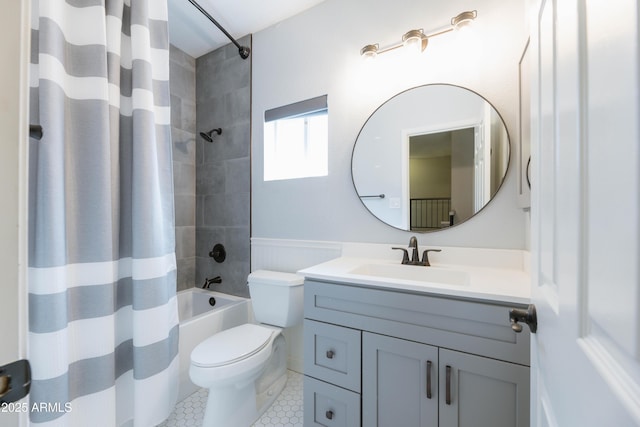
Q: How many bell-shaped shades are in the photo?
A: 3